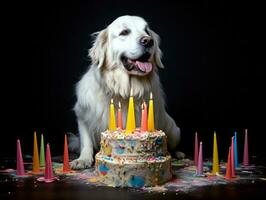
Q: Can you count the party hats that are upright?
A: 12